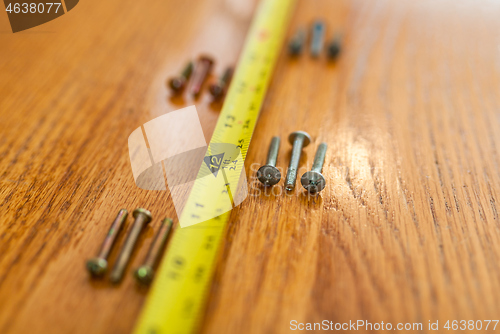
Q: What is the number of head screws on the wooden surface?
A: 12